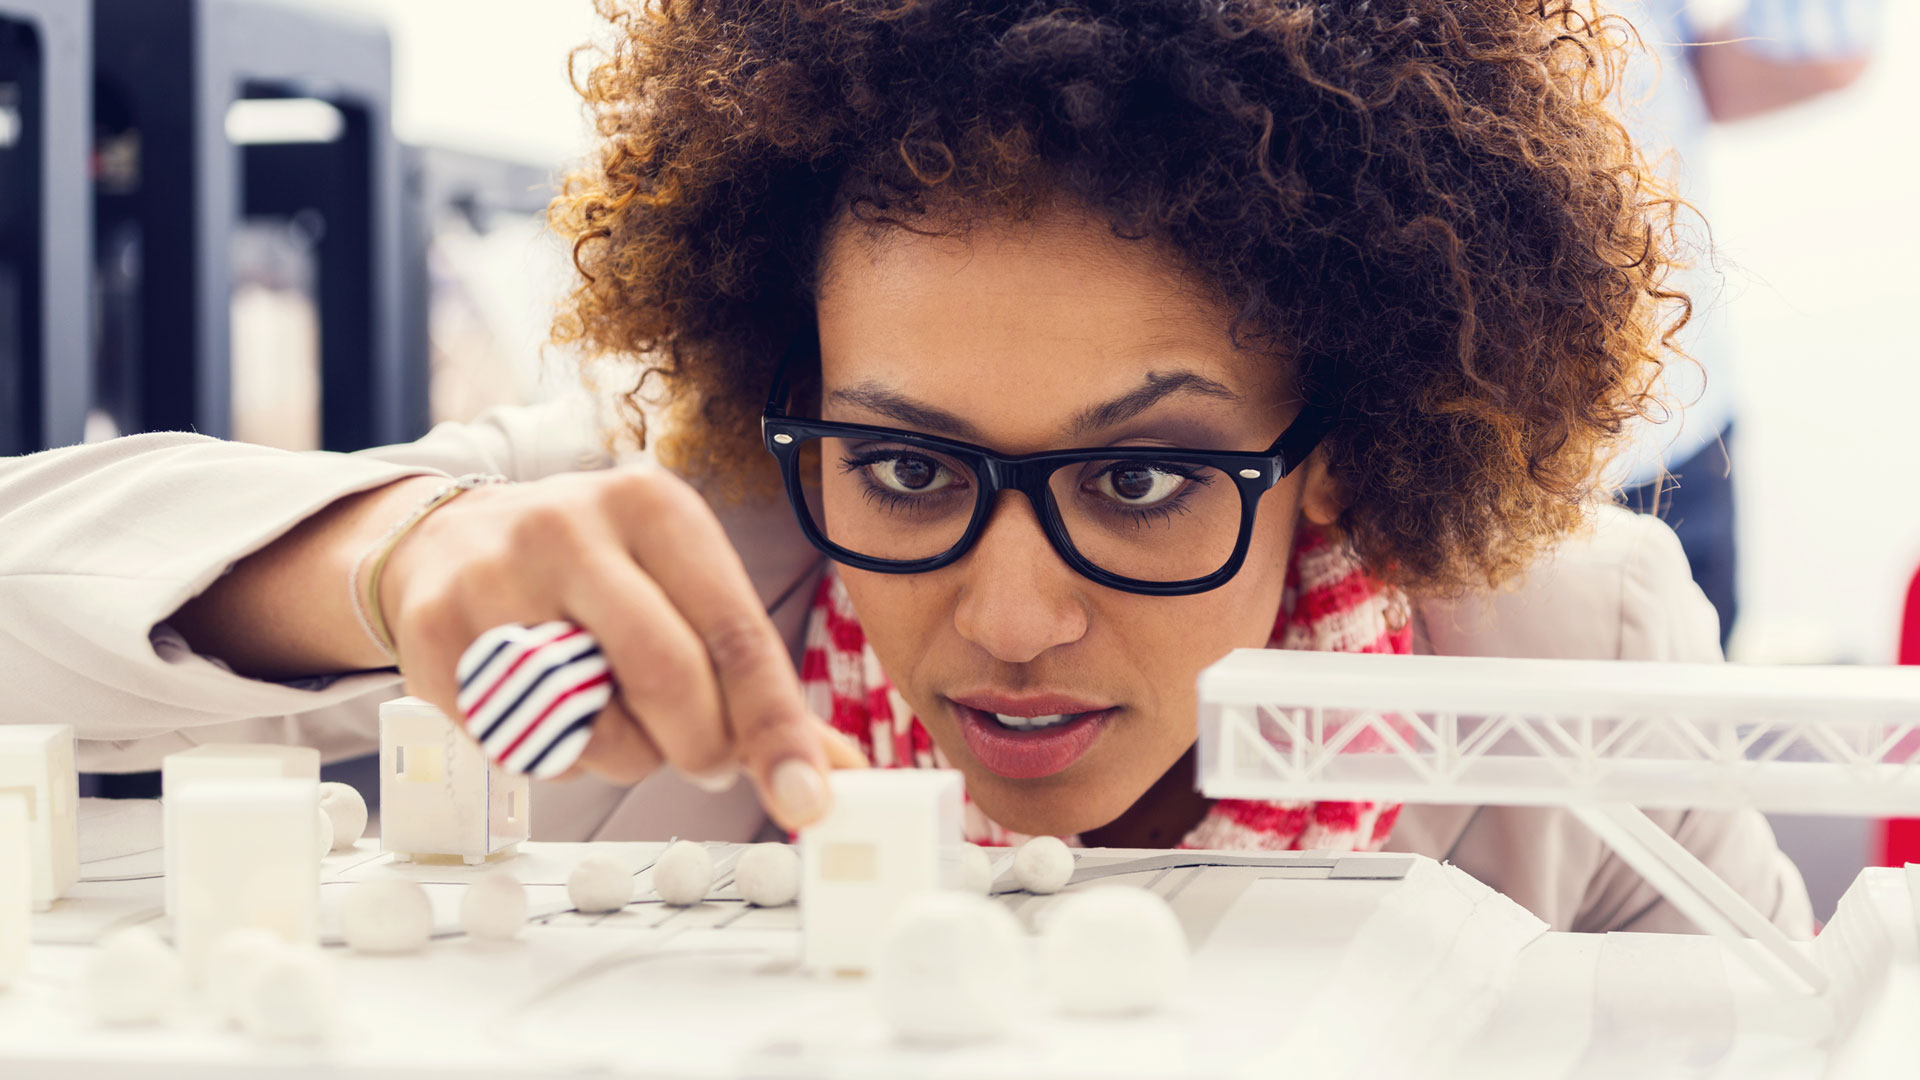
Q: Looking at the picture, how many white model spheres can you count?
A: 14